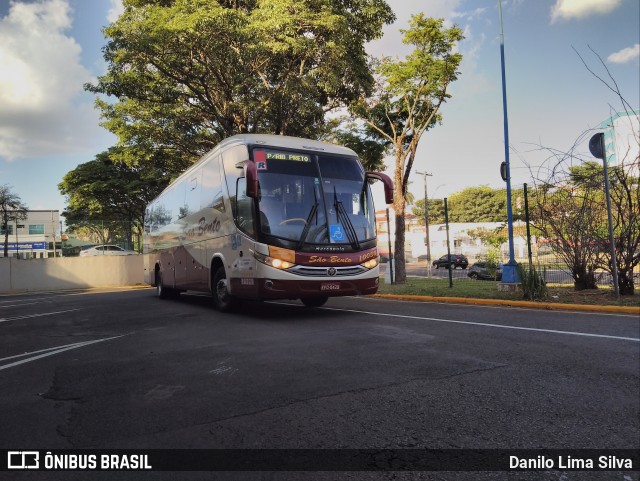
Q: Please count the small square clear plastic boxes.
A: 0